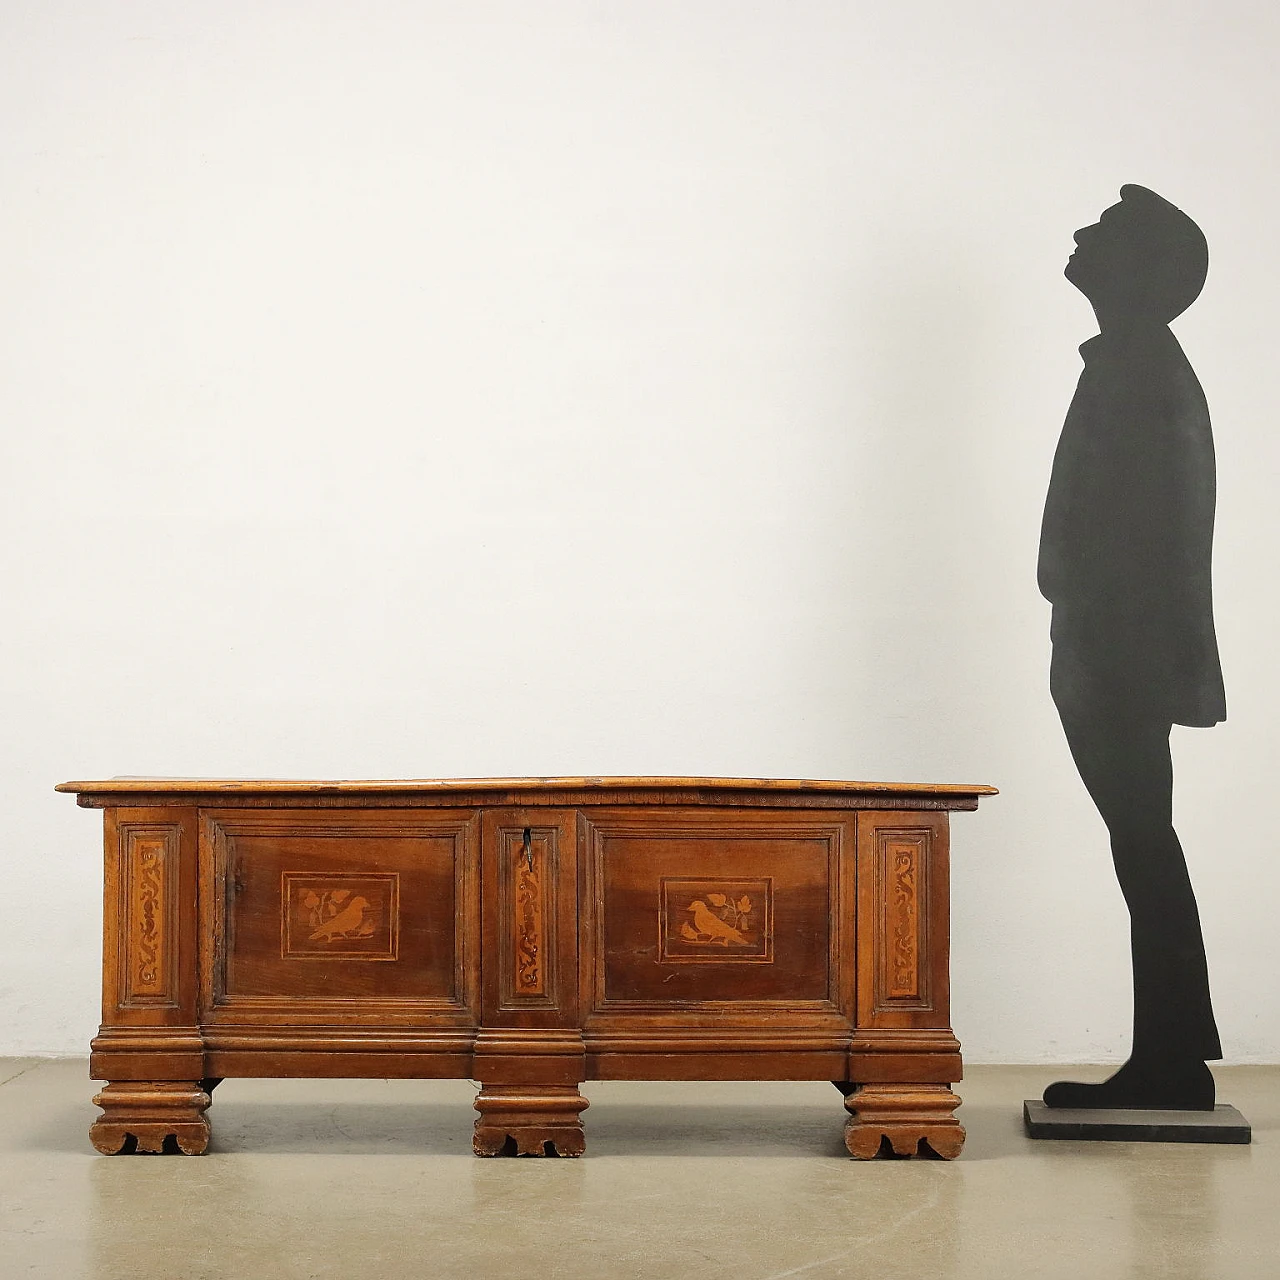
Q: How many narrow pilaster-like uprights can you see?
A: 3